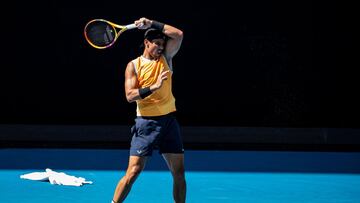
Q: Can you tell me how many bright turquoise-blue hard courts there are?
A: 1